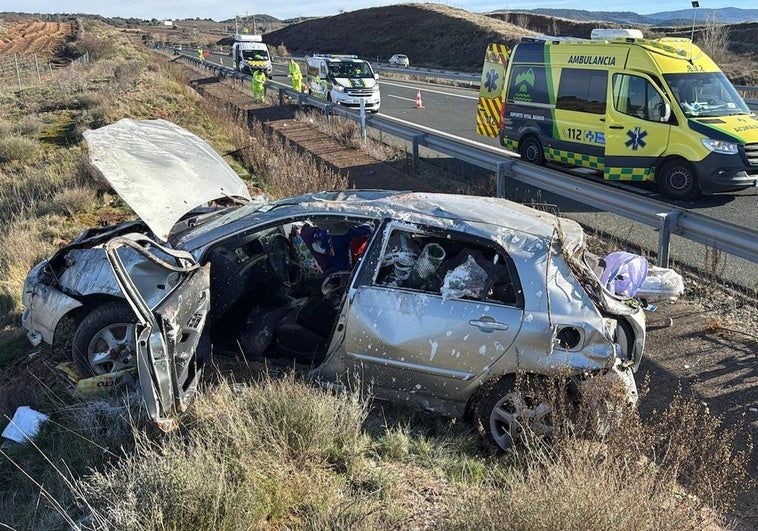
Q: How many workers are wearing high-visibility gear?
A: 3